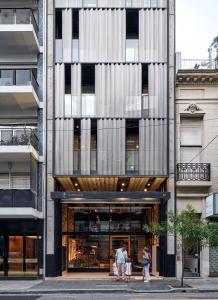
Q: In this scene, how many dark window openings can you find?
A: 9